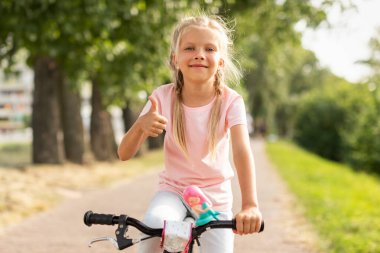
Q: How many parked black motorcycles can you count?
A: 0